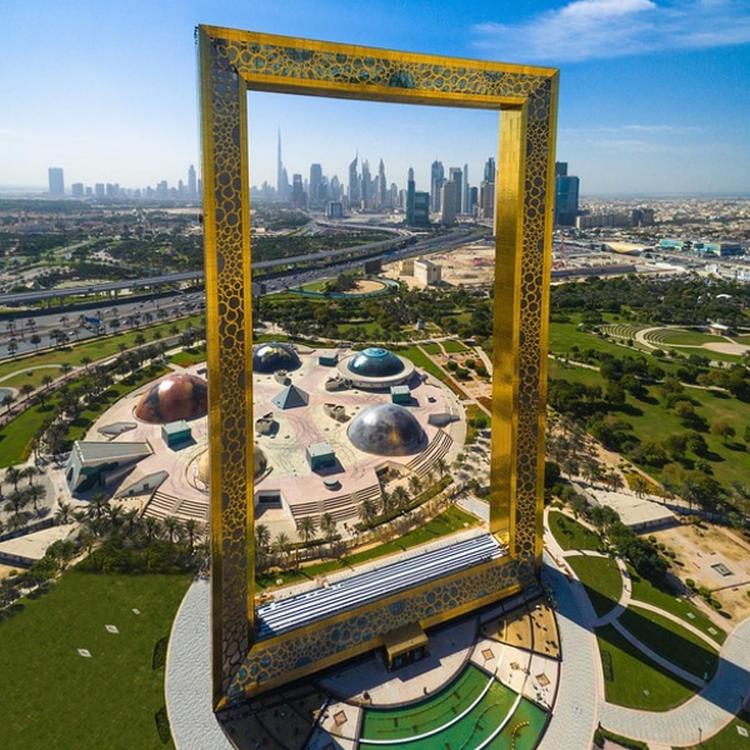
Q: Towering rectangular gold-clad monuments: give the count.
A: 1